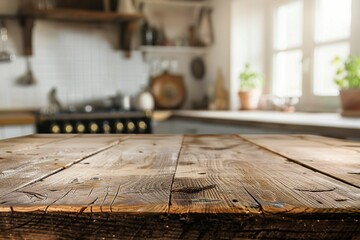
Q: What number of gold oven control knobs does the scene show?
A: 8